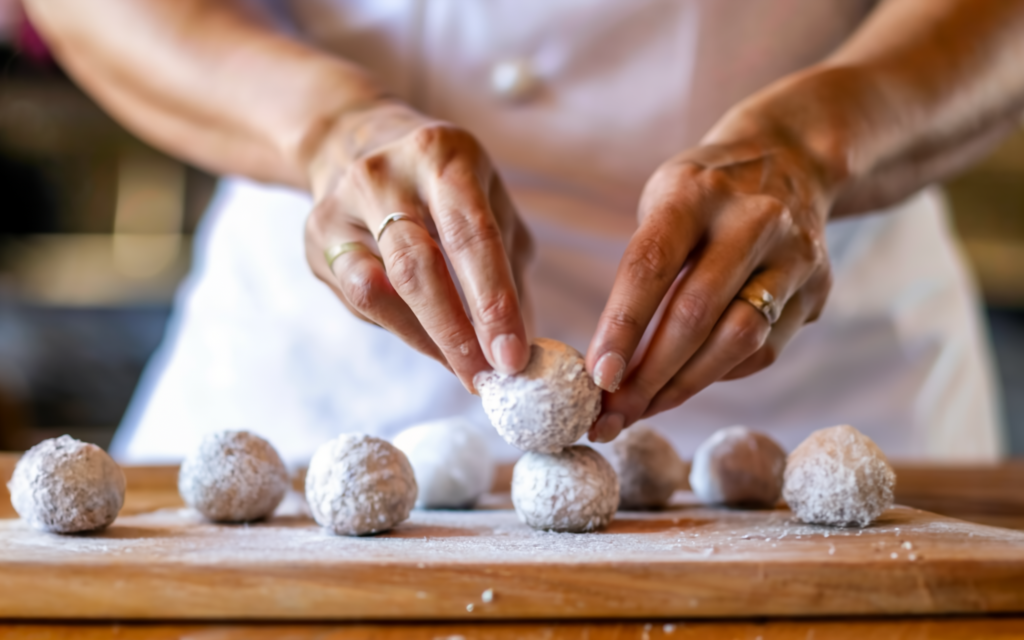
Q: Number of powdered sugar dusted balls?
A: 9